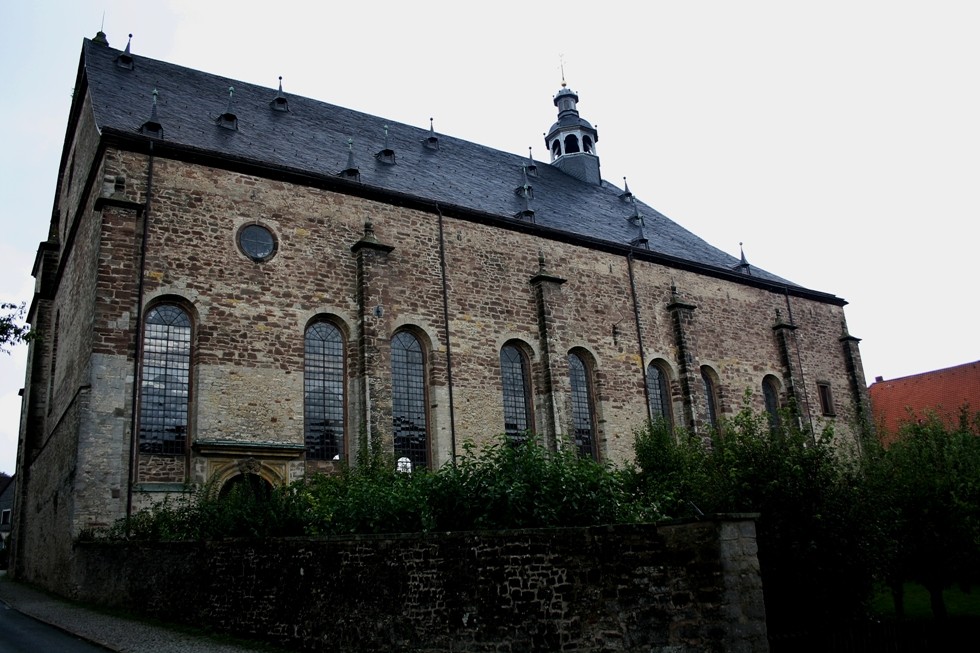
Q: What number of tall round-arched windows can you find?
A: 8